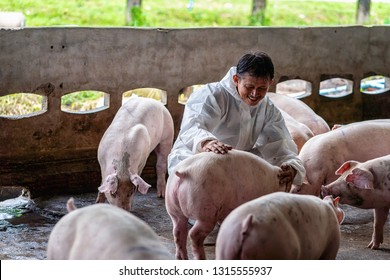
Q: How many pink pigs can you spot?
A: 8